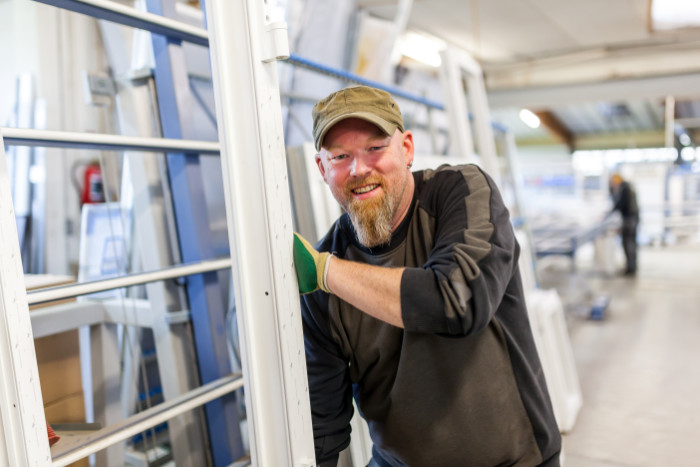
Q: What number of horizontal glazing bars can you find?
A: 4